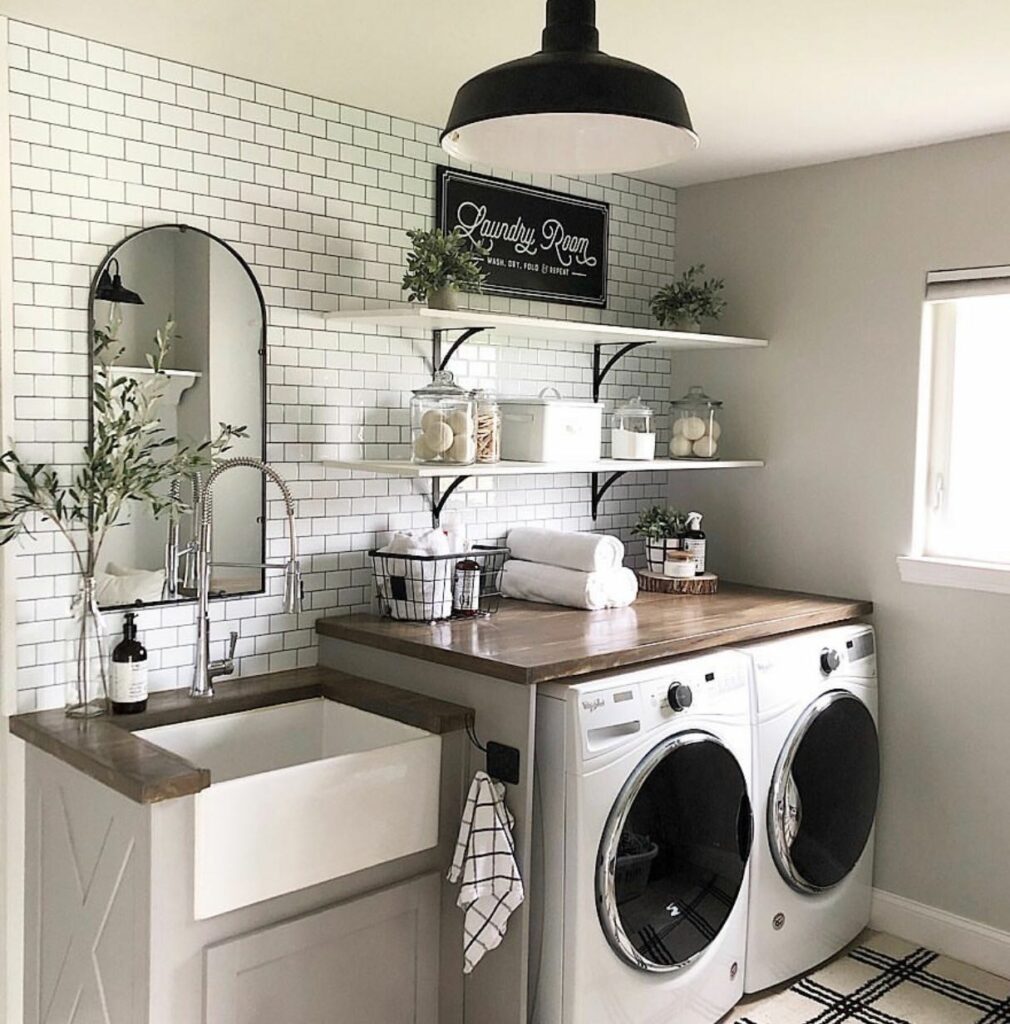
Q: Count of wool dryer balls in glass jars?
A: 10